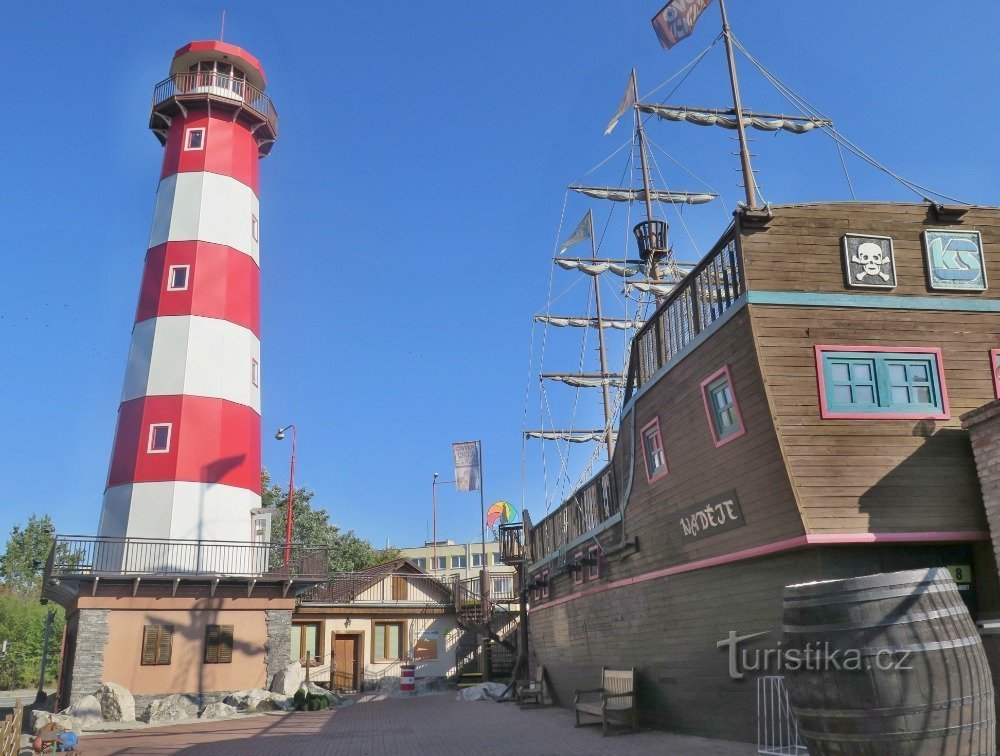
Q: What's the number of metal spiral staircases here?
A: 1